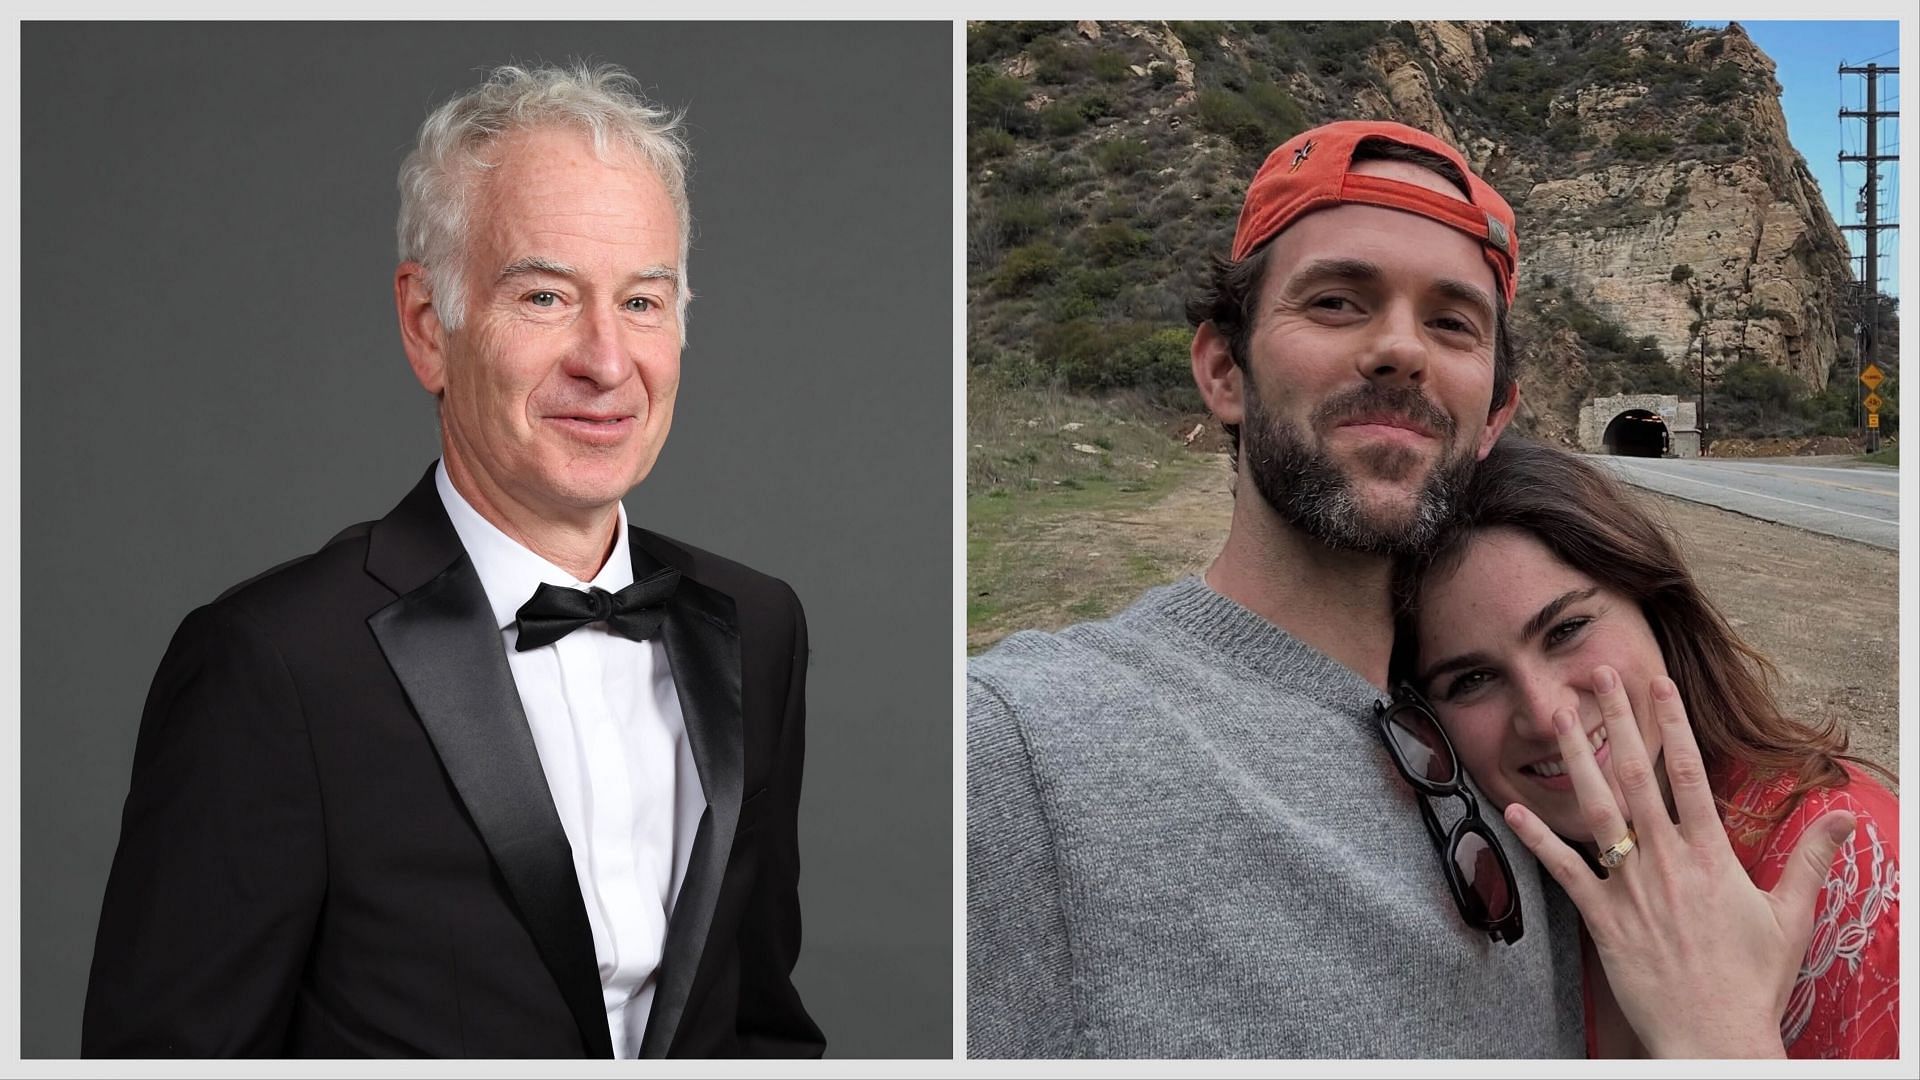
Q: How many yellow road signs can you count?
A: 3